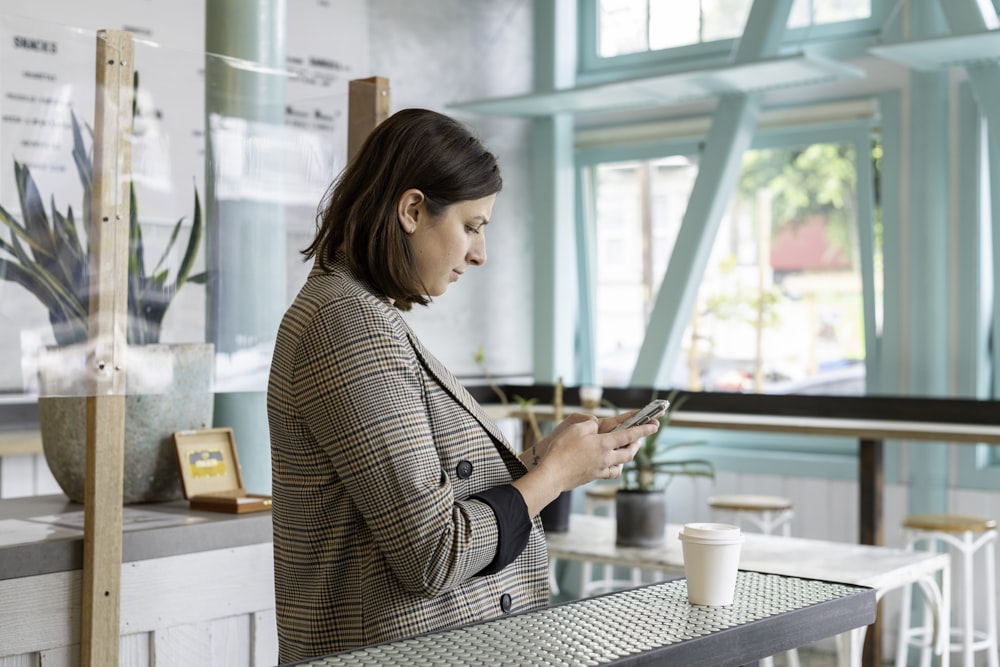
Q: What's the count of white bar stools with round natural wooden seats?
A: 3